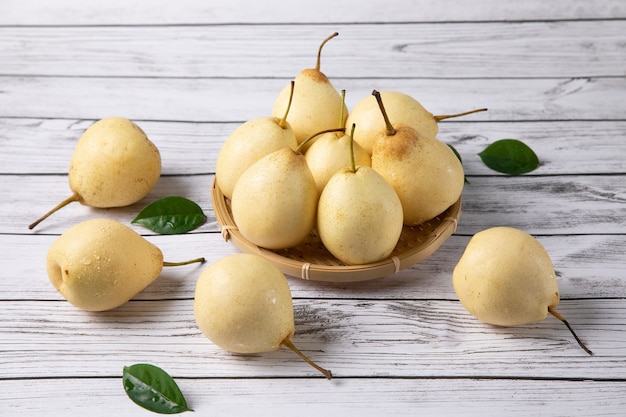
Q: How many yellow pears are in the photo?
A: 11